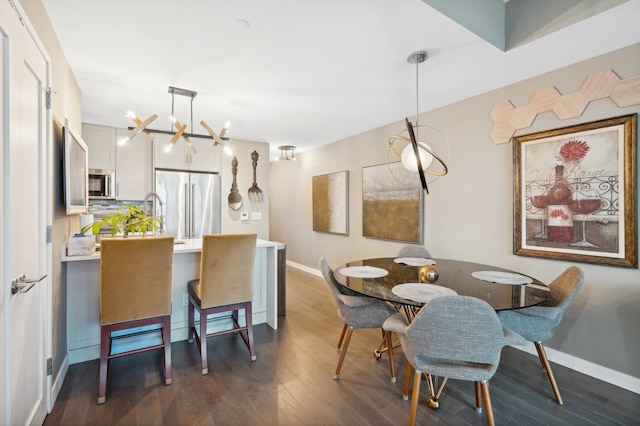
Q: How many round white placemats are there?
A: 4